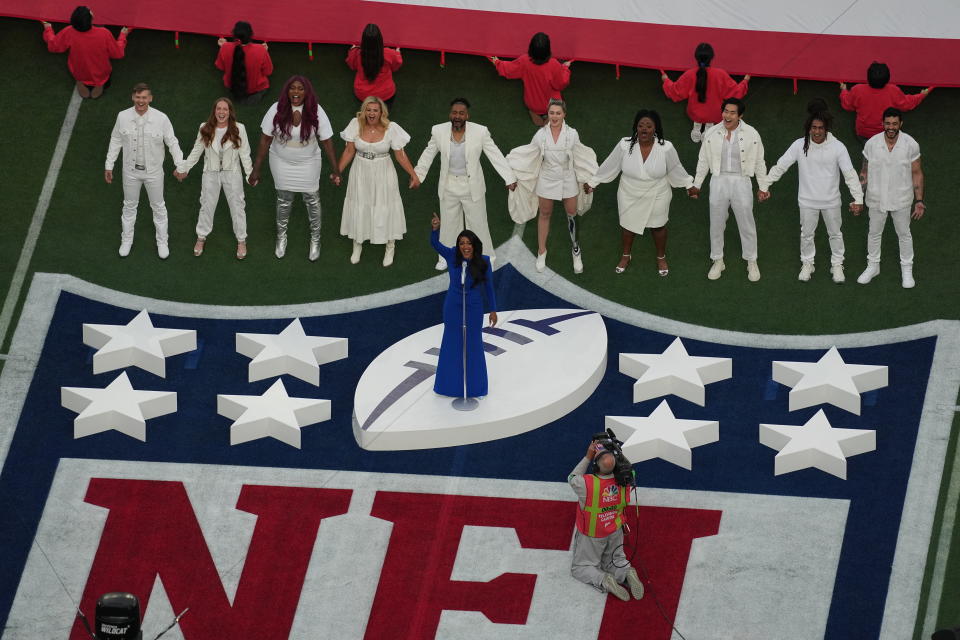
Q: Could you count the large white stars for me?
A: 8